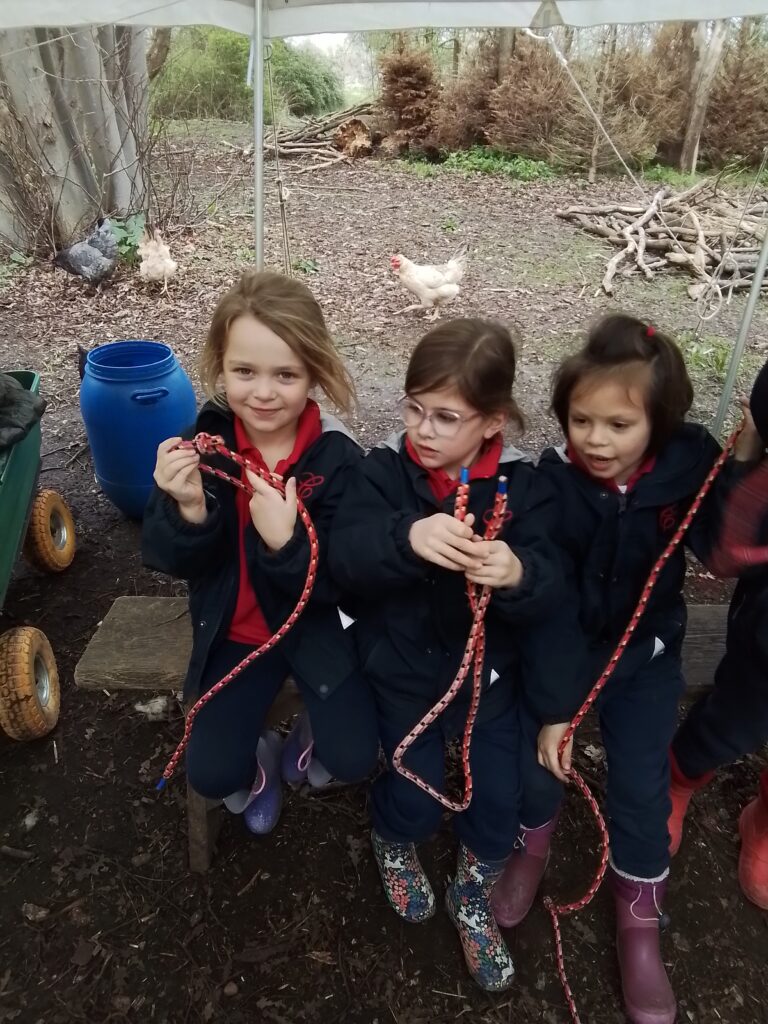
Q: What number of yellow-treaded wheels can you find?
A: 2